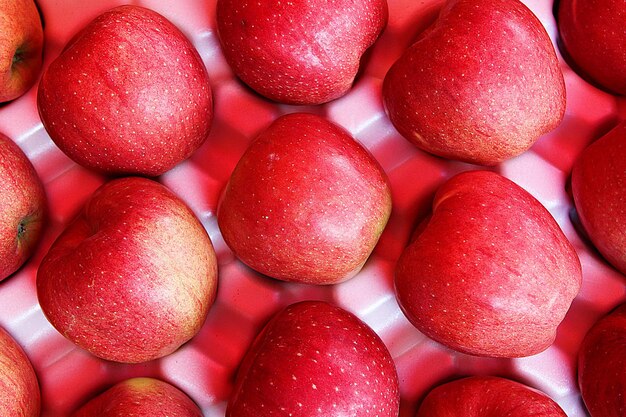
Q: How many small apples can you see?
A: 15